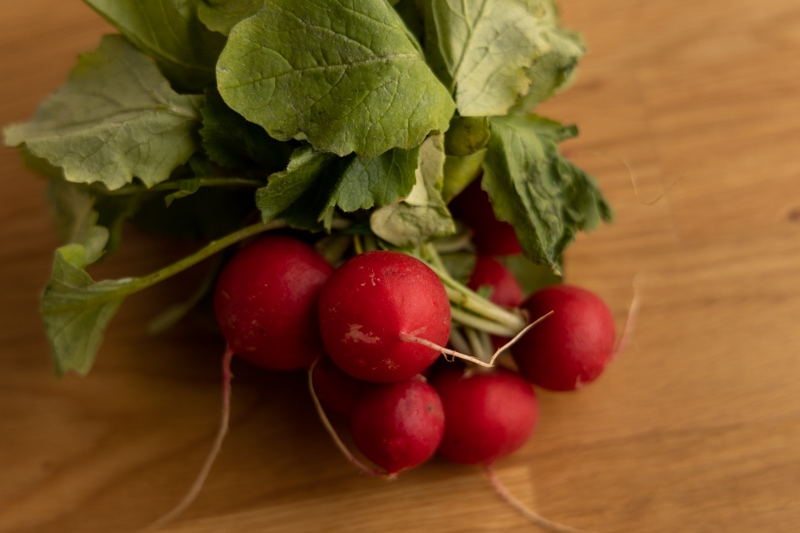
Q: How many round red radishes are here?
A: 8